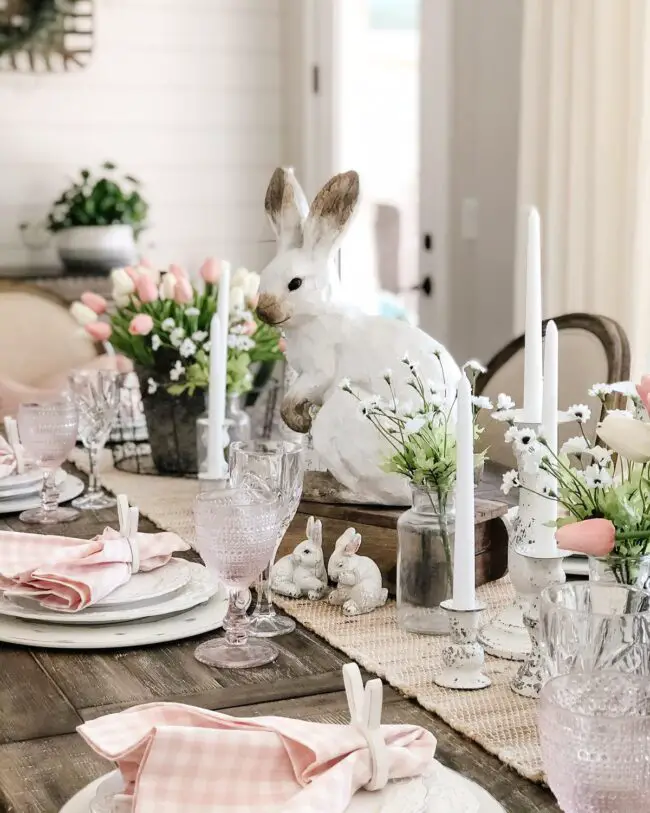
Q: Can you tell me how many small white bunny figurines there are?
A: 2